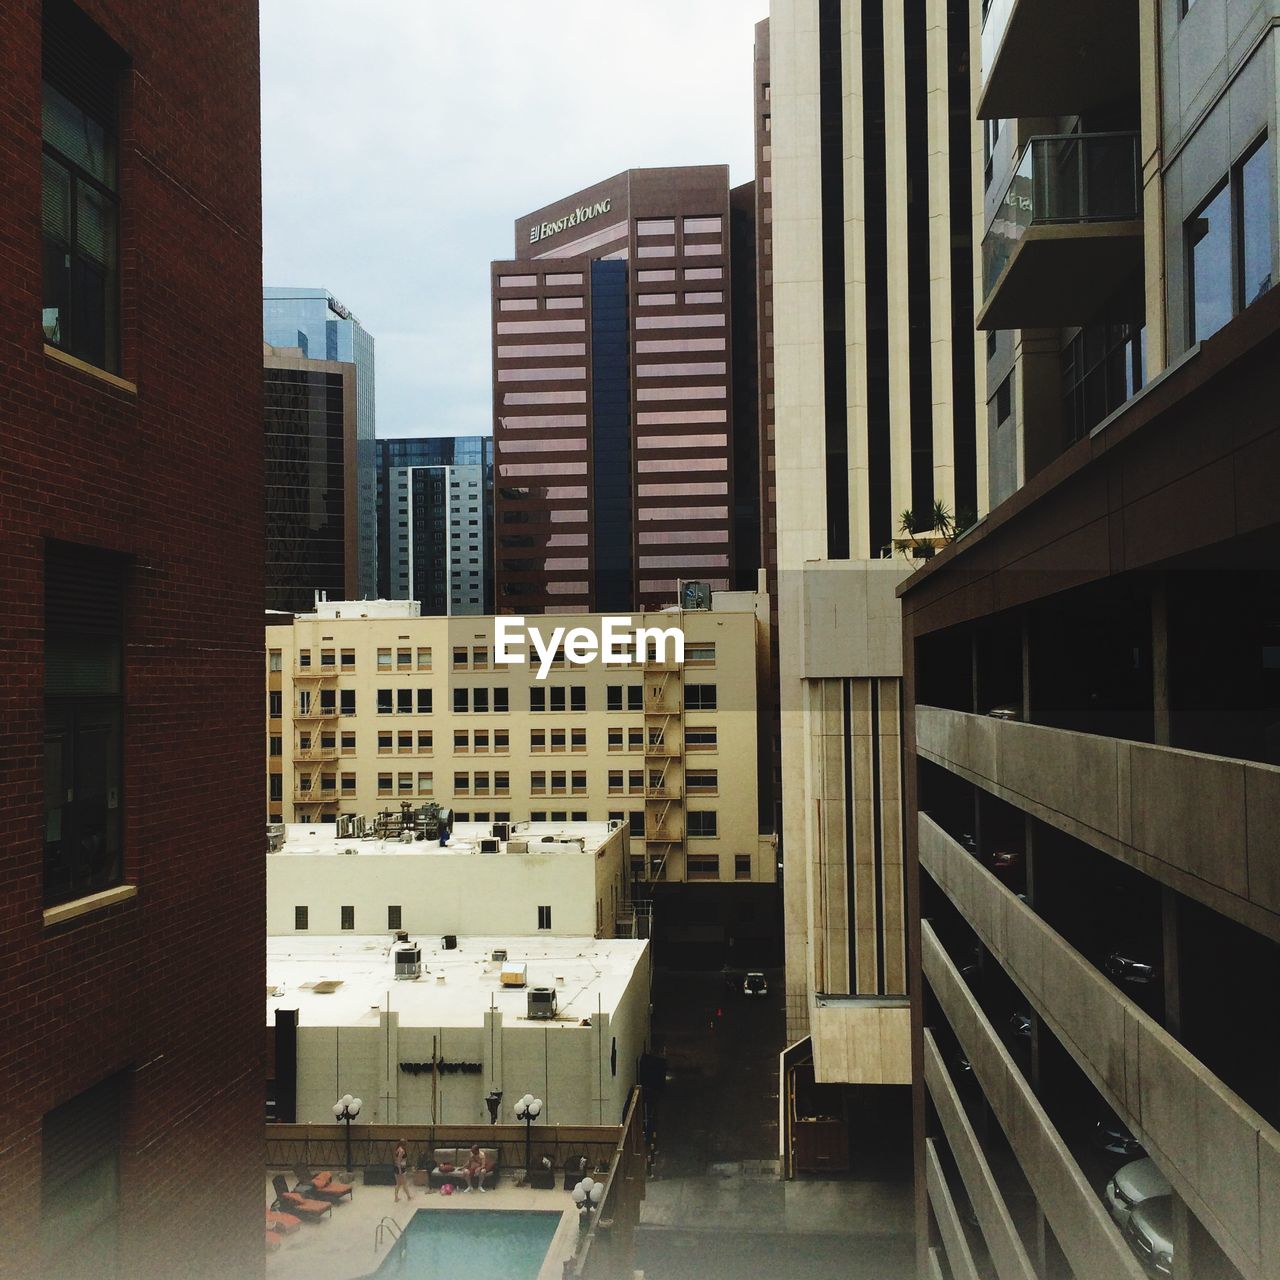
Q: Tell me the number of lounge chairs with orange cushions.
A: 4